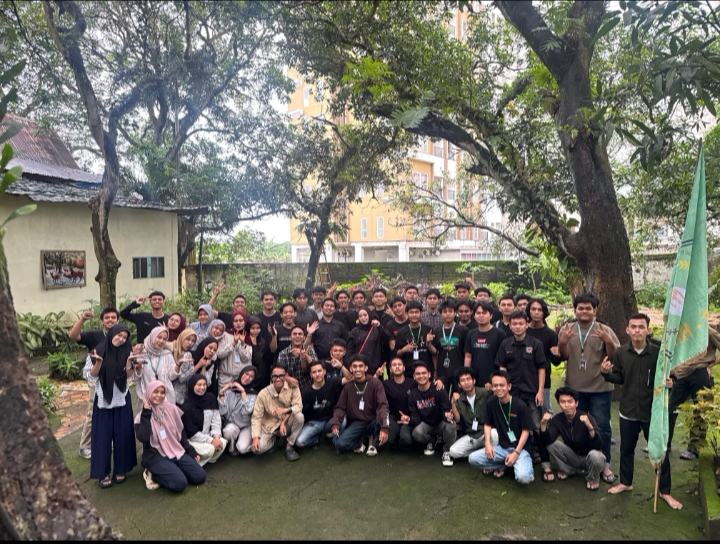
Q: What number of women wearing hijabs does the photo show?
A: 13